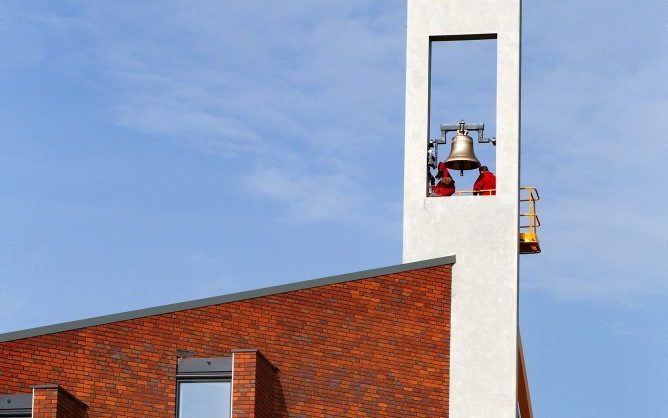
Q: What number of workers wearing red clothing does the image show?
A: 2